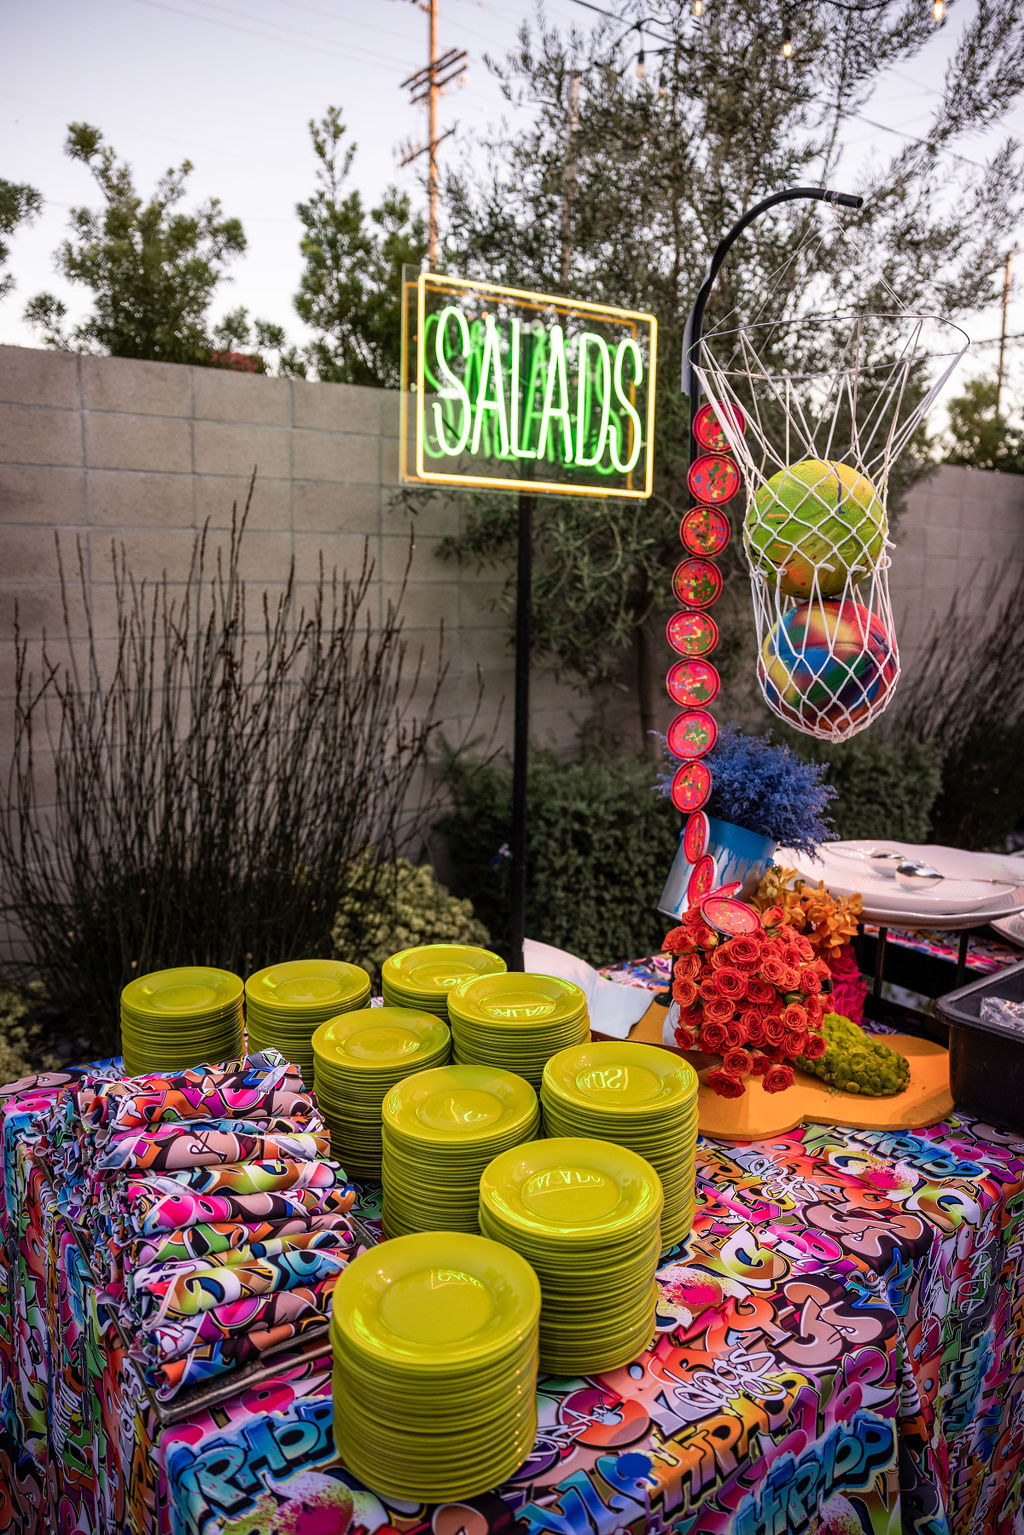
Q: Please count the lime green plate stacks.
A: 9